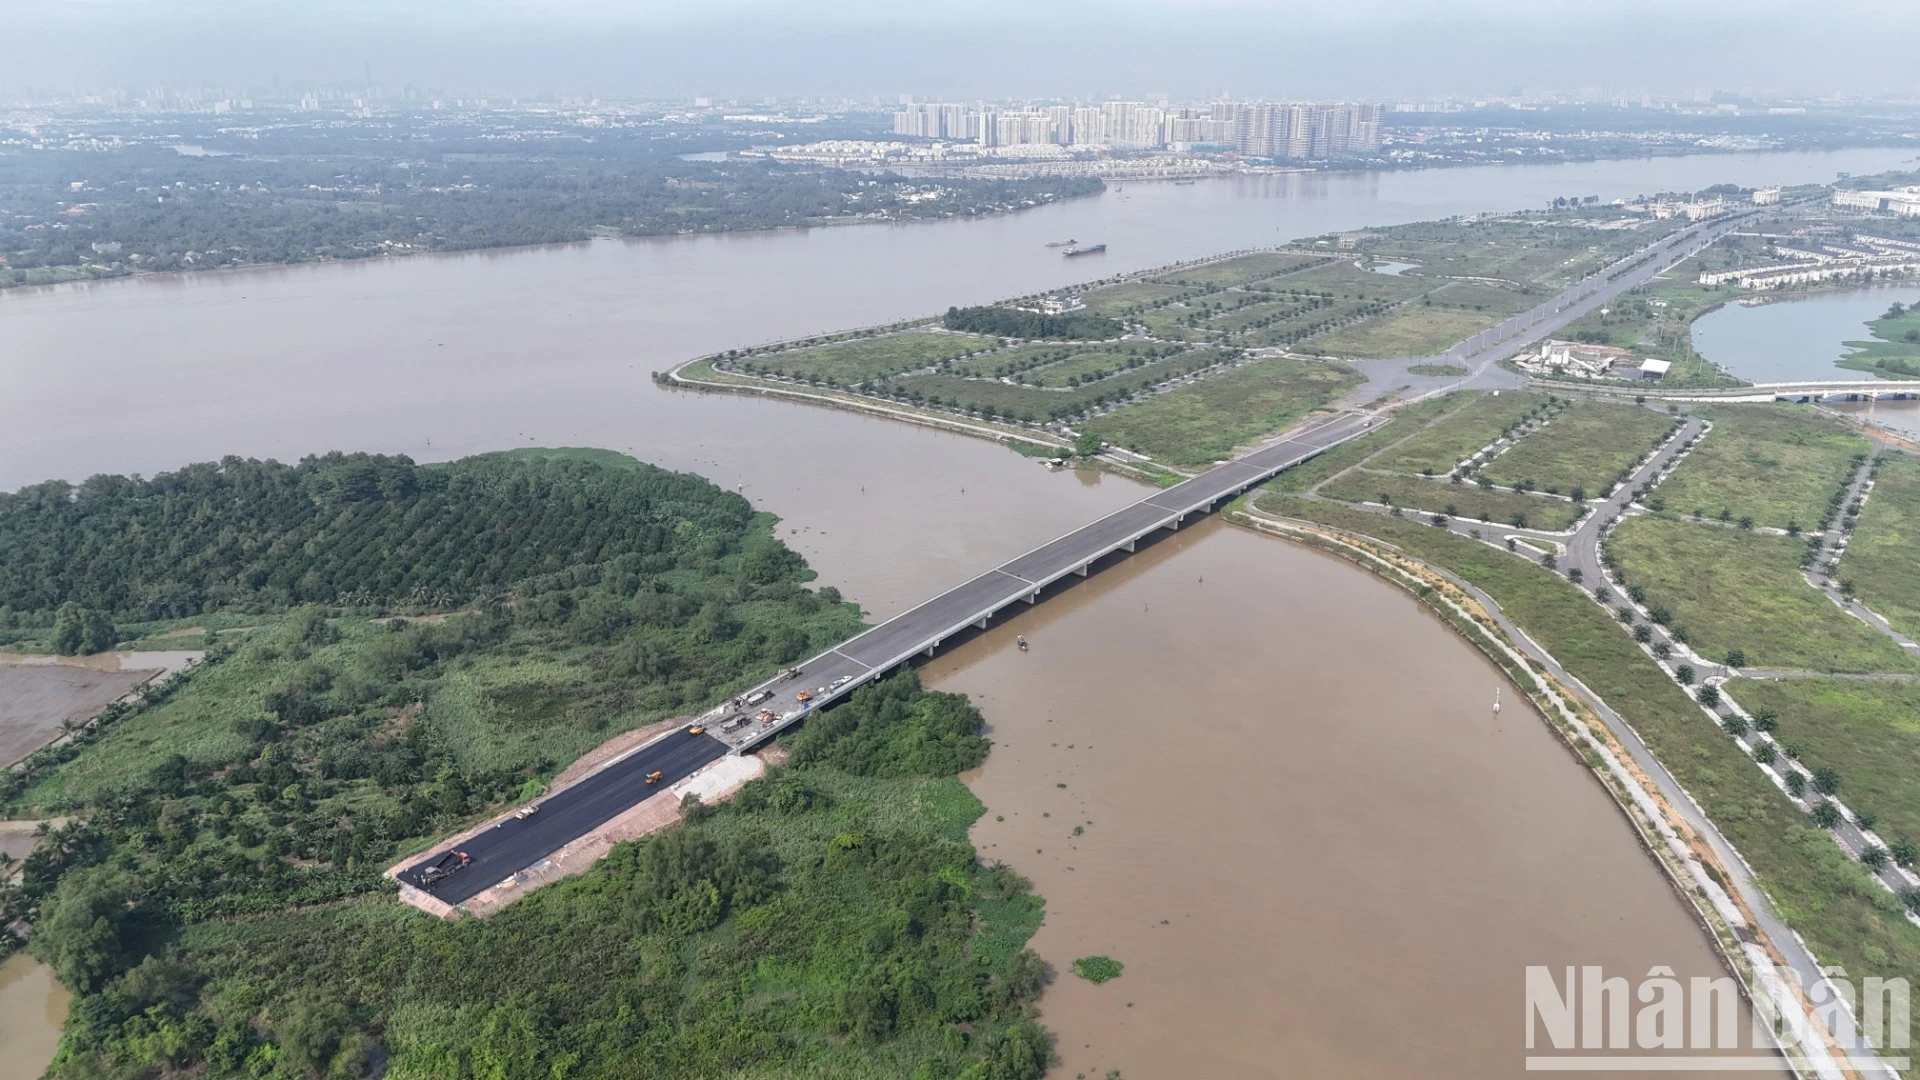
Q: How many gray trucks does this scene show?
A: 2